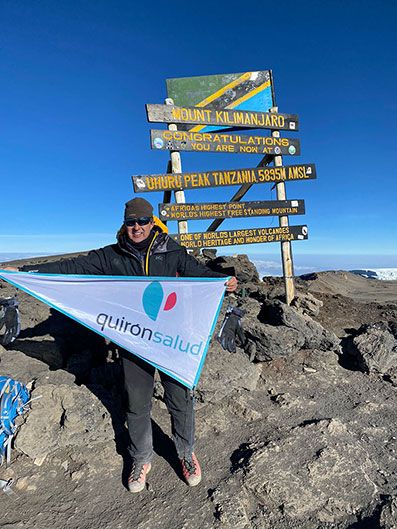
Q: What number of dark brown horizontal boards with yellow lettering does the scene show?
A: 5